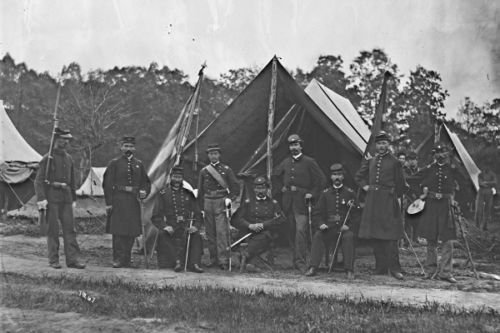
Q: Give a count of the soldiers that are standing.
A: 6